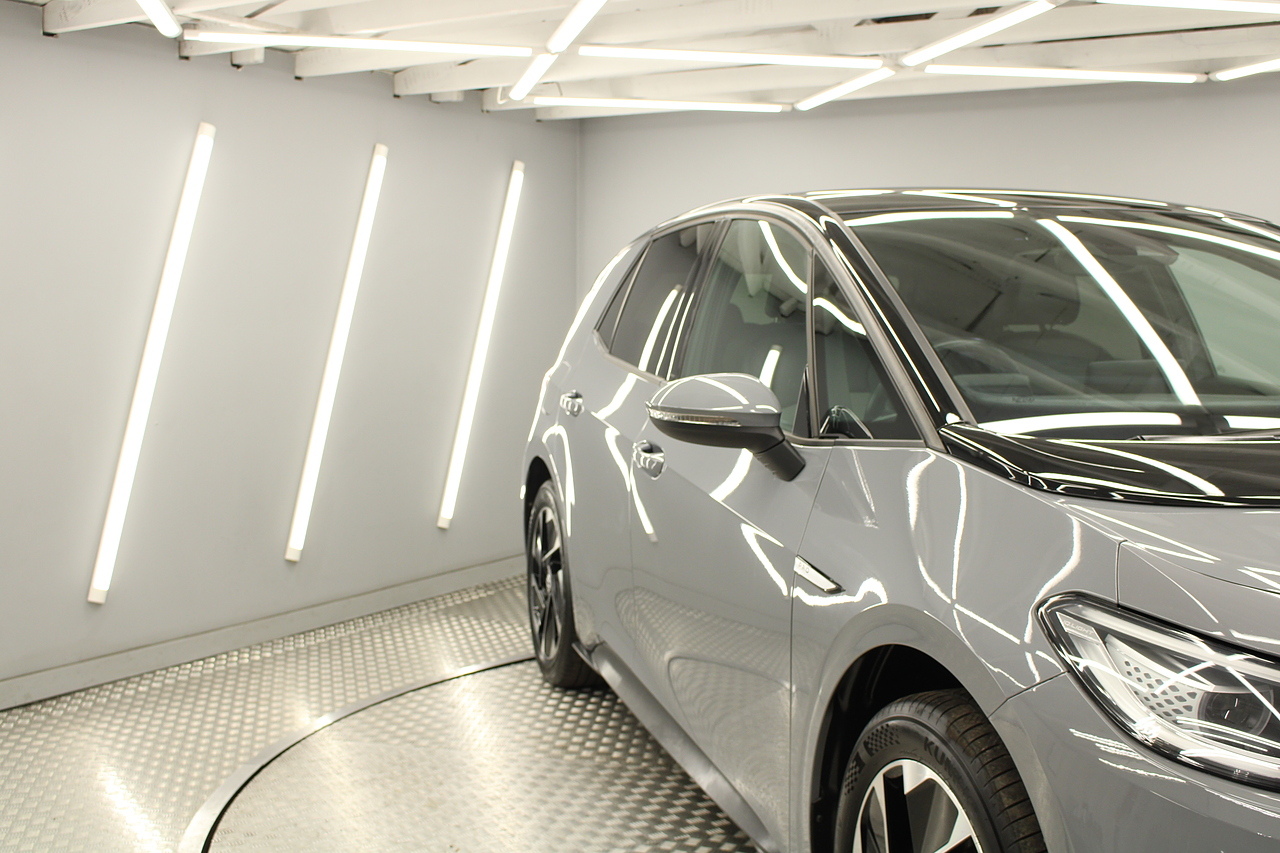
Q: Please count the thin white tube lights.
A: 14